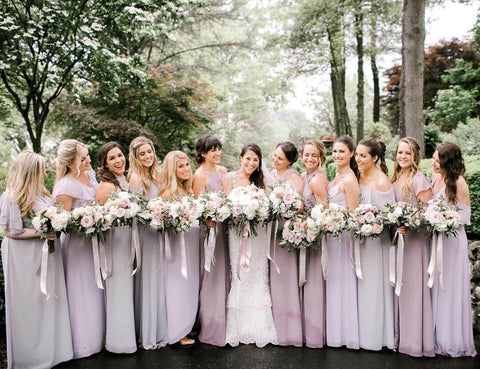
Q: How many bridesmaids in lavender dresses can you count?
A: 4